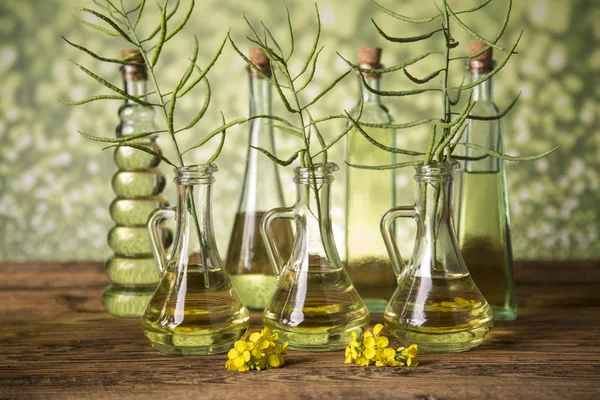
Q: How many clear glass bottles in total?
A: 7